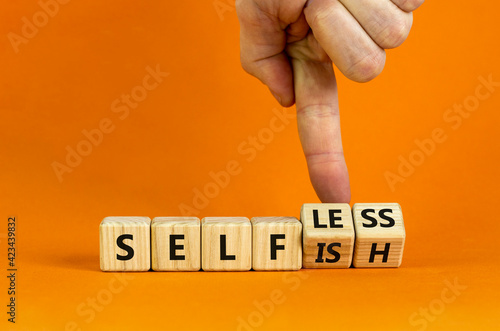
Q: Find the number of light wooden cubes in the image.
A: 6